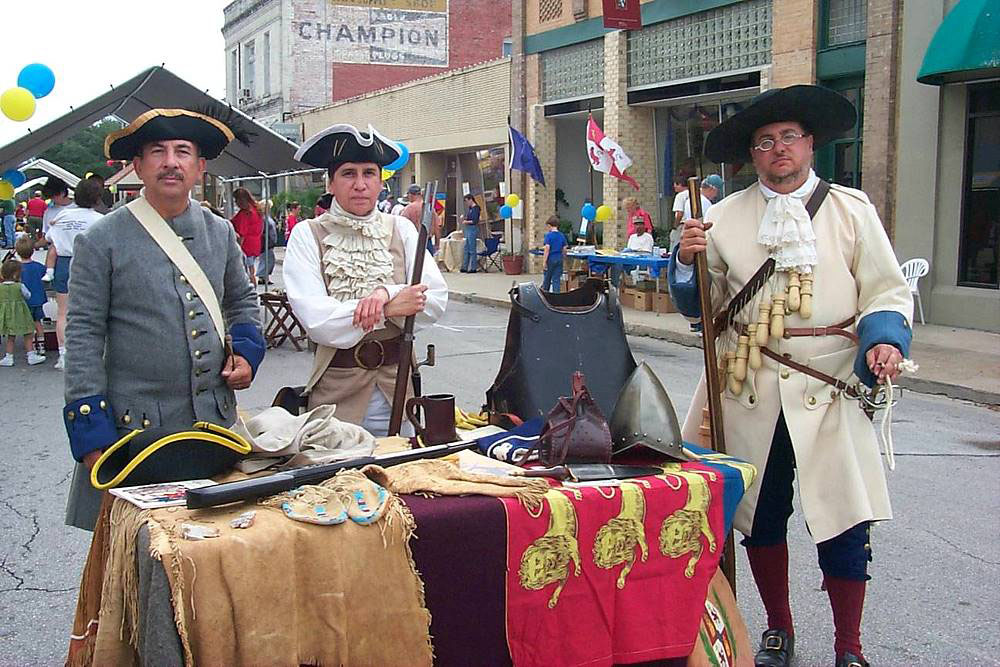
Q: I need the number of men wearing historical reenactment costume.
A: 3